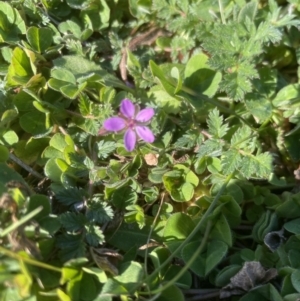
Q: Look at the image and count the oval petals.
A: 5